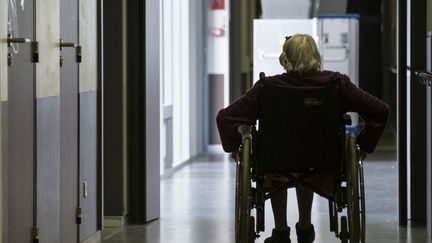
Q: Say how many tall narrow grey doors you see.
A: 2